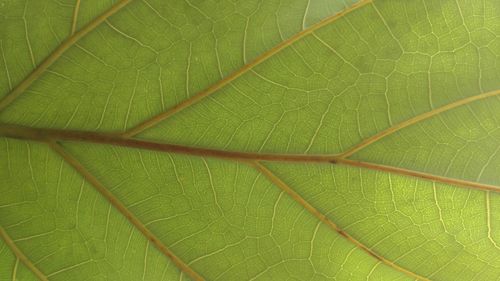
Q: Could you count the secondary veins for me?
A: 6